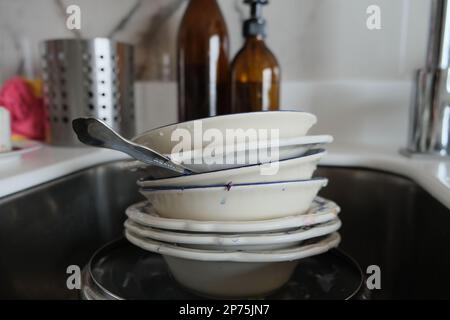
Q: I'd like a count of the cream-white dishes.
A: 7